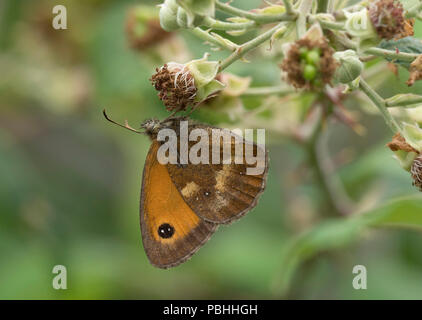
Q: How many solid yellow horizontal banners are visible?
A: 0